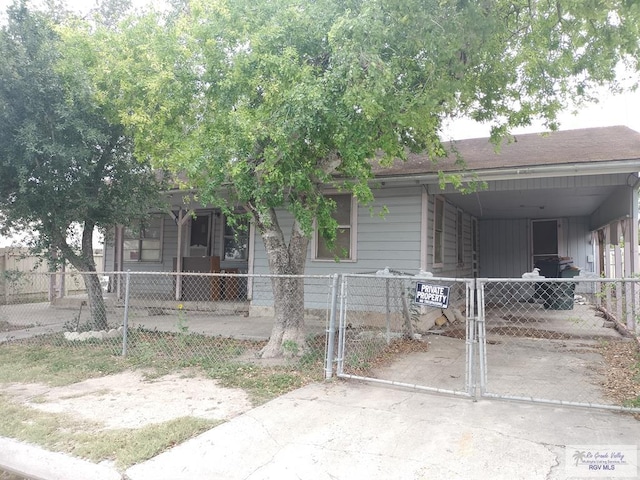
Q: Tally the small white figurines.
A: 4